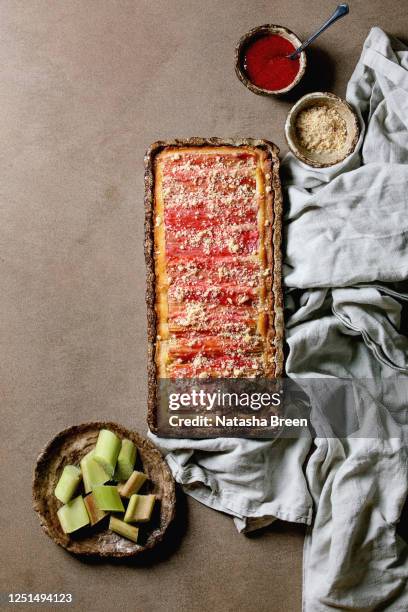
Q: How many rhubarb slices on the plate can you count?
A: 10